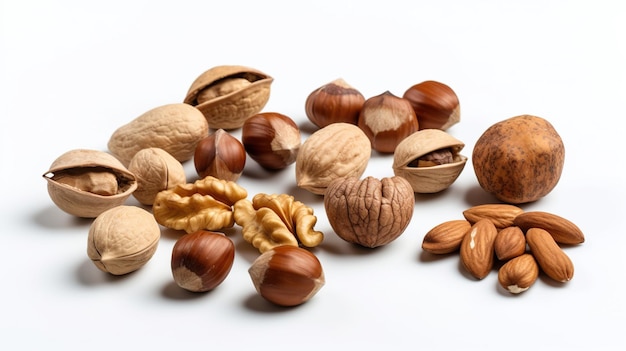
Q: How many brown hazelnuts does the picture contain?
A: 7